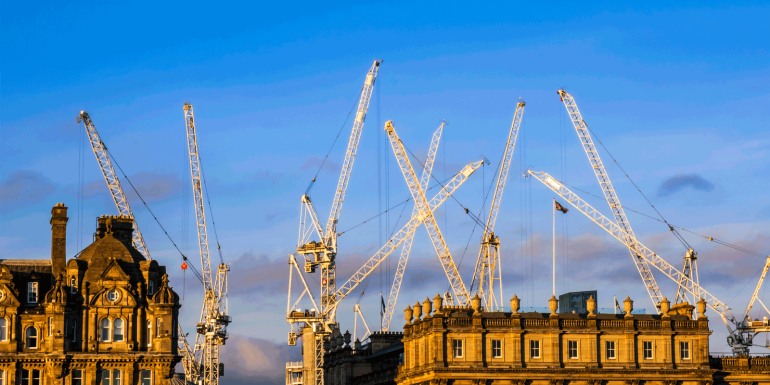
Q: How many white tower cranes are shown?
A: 9